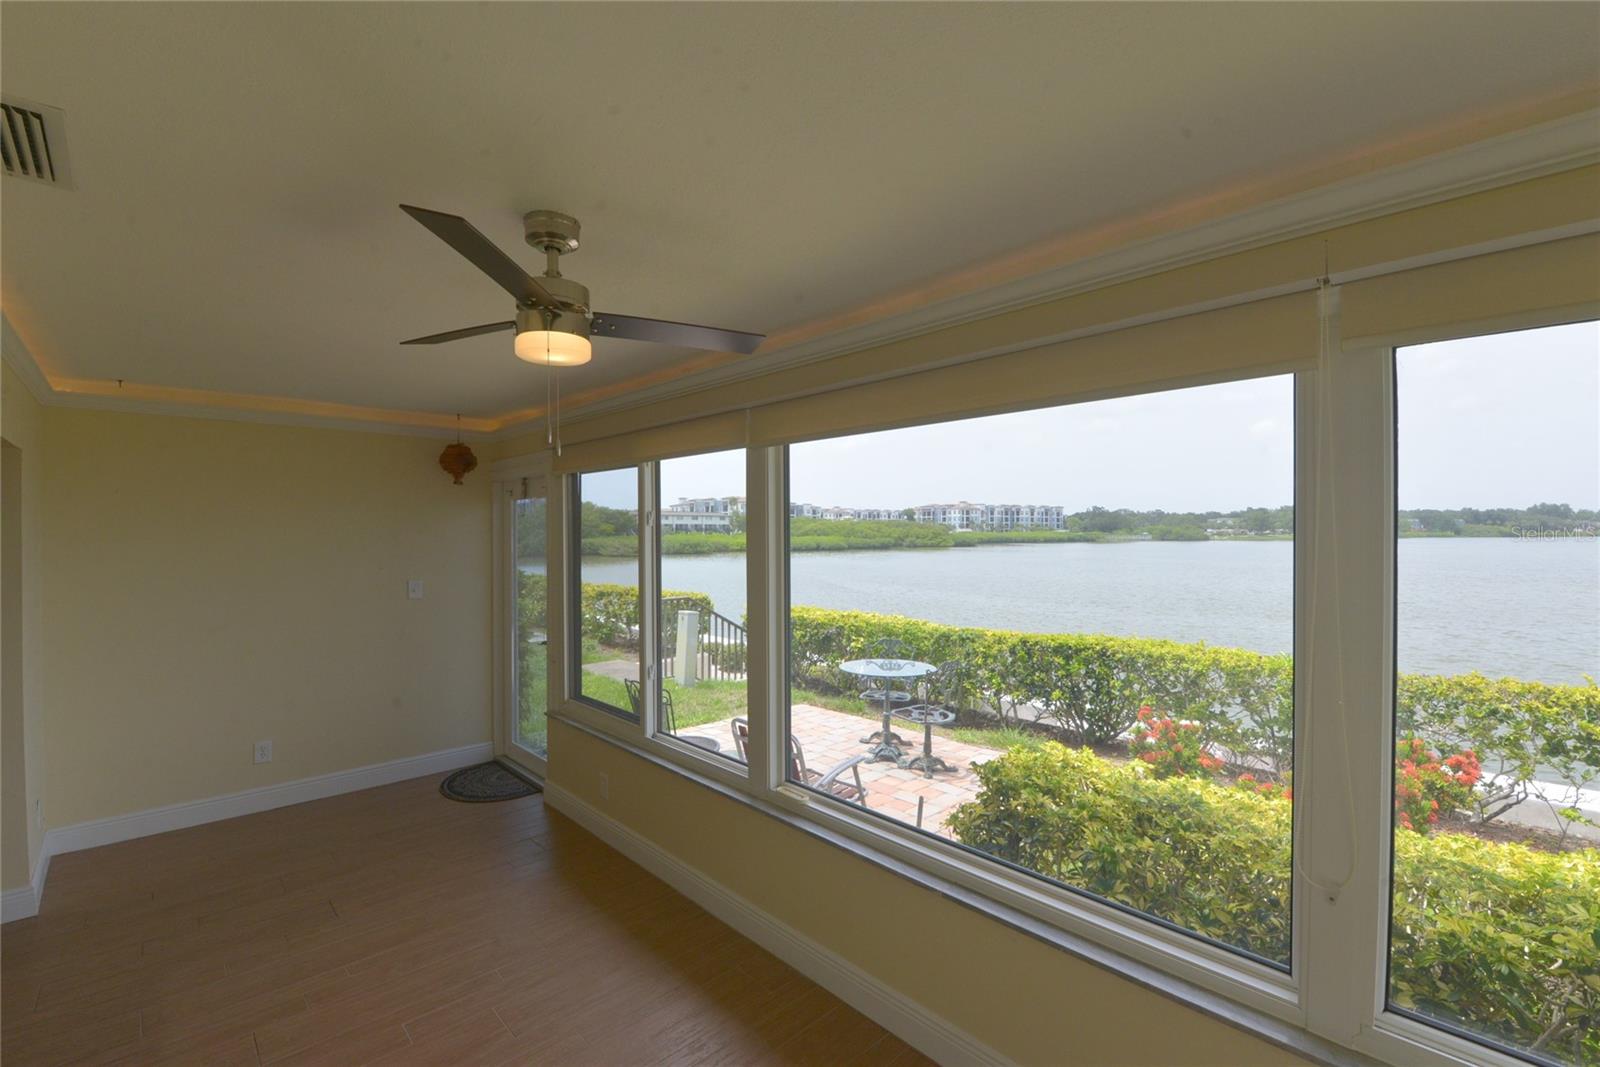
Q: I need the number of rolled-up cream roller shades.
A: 3